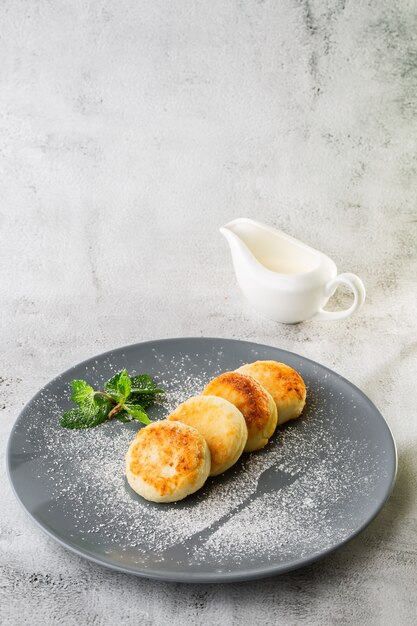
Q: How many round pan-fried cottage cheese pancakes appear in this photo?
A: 4